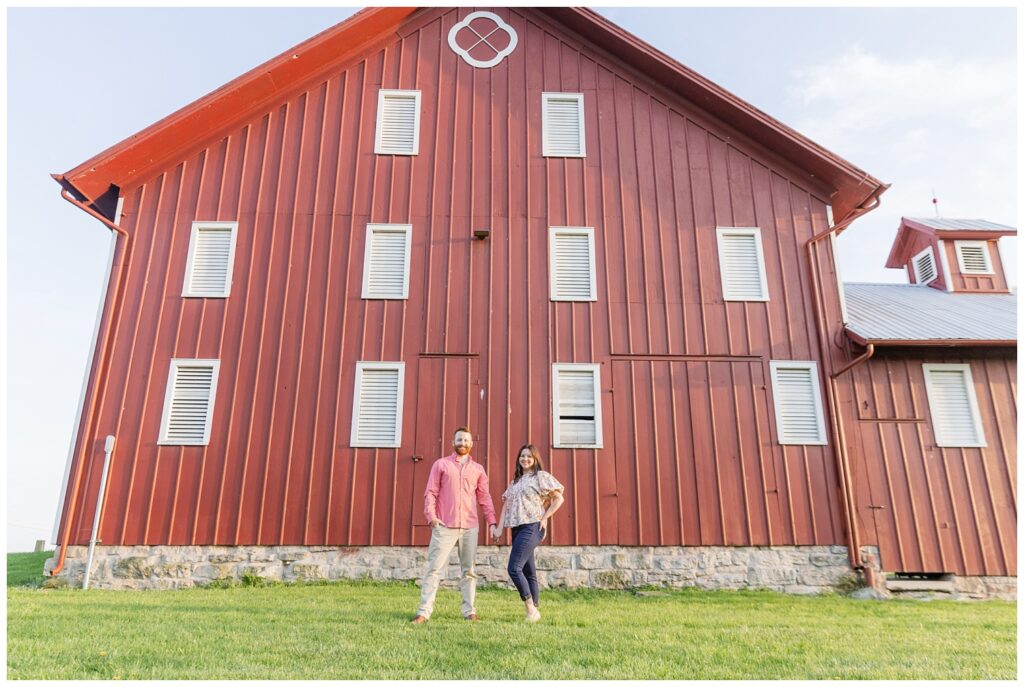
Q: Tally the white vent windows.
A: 13